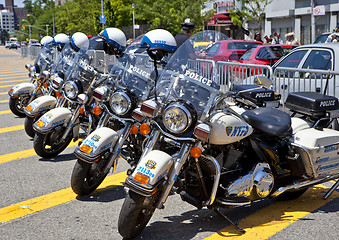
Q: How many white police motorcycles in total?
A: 5